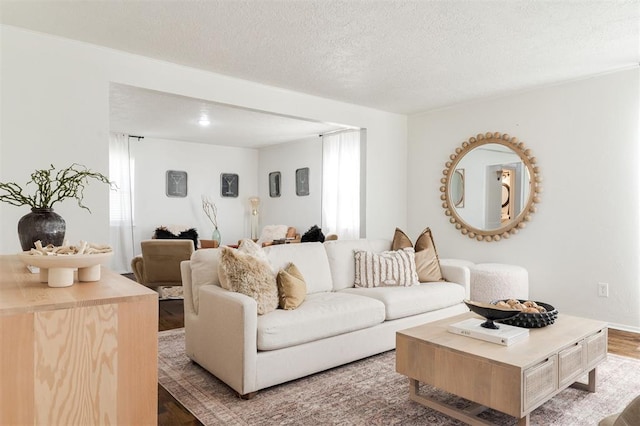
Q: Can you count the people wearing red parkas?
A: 0